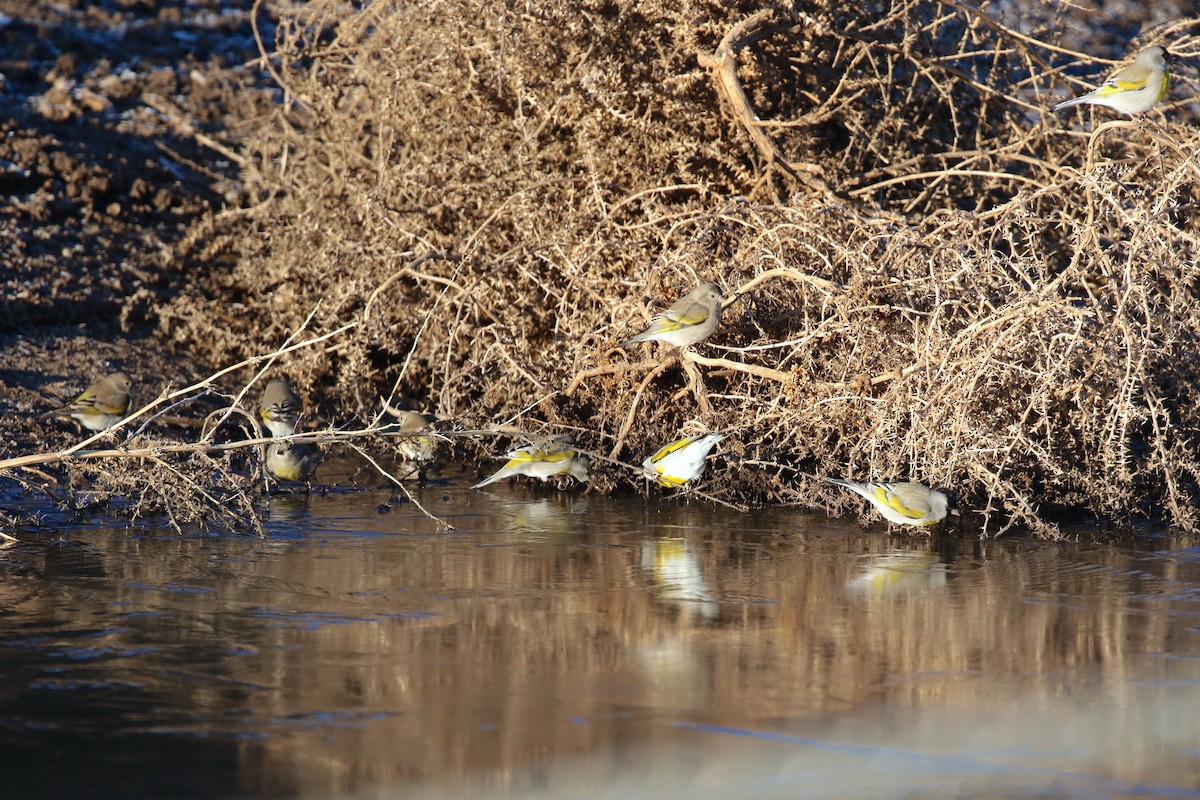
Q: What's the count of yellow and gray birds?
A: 9